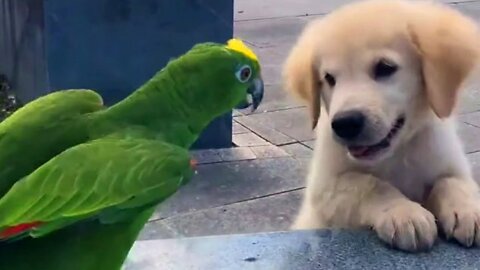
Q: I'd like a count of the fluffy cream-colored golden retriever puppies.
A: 1